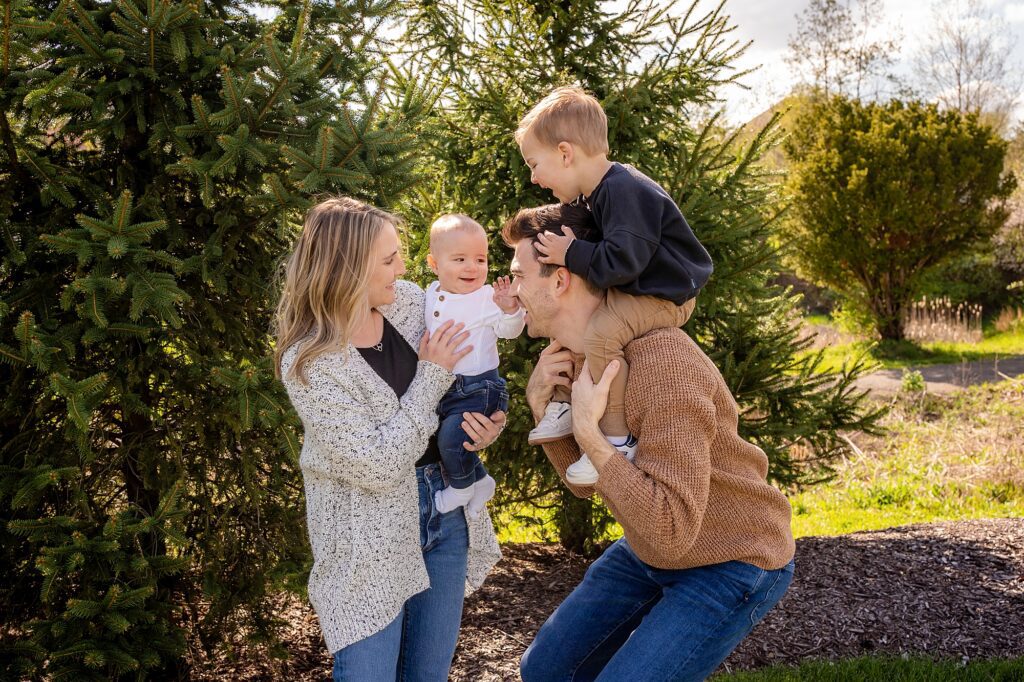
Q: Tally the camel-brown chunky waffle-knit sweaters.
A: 1